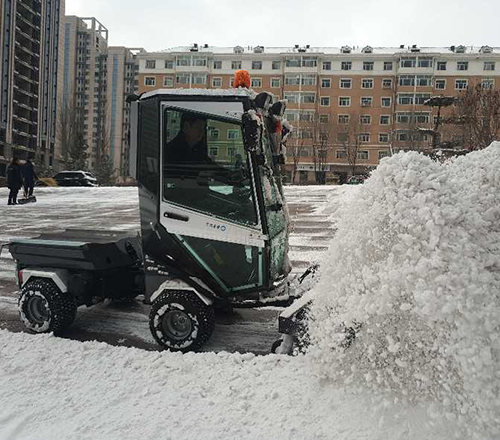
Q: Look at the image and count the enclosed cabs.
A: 1